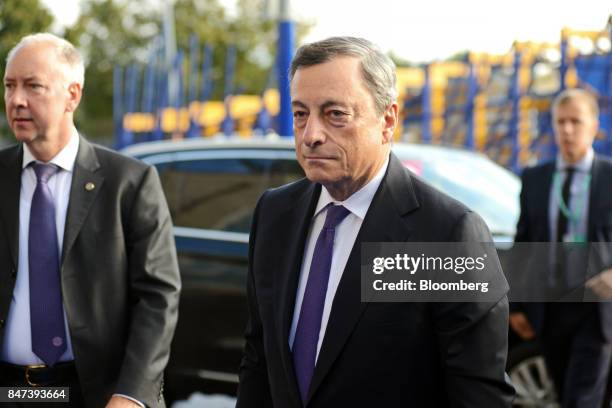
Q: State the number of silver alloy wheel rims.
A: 1